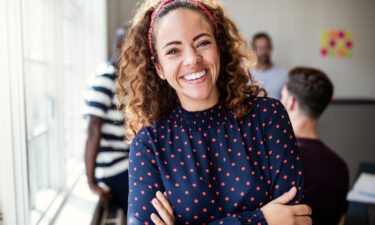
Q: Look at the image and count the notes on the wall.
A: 12